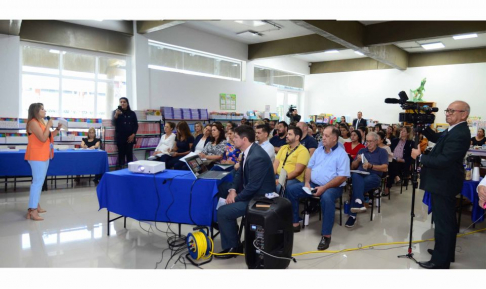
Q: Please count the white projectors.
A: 1